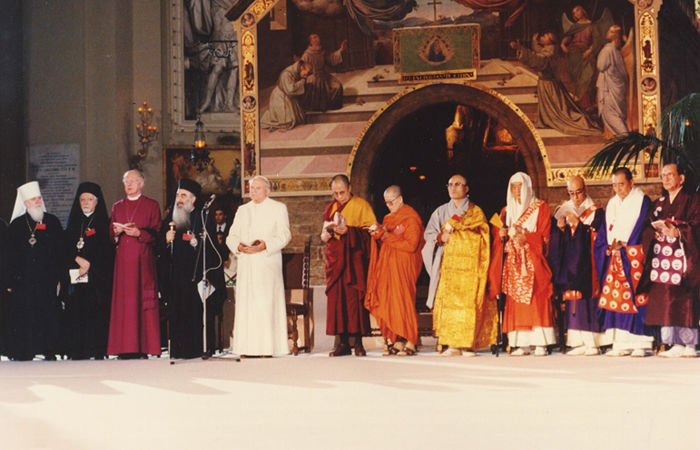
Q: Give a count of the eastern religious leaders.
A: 7